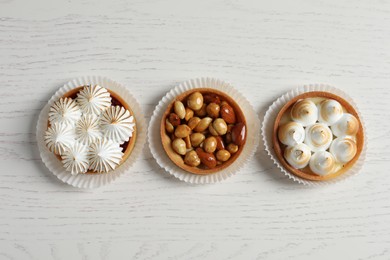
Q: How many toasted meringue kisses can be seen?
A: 8